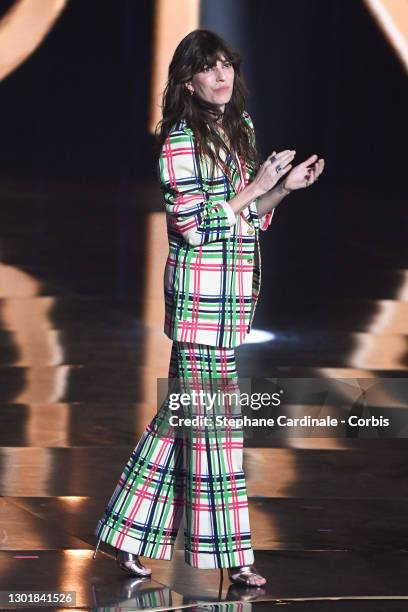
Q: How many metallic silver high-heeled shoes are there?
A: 2